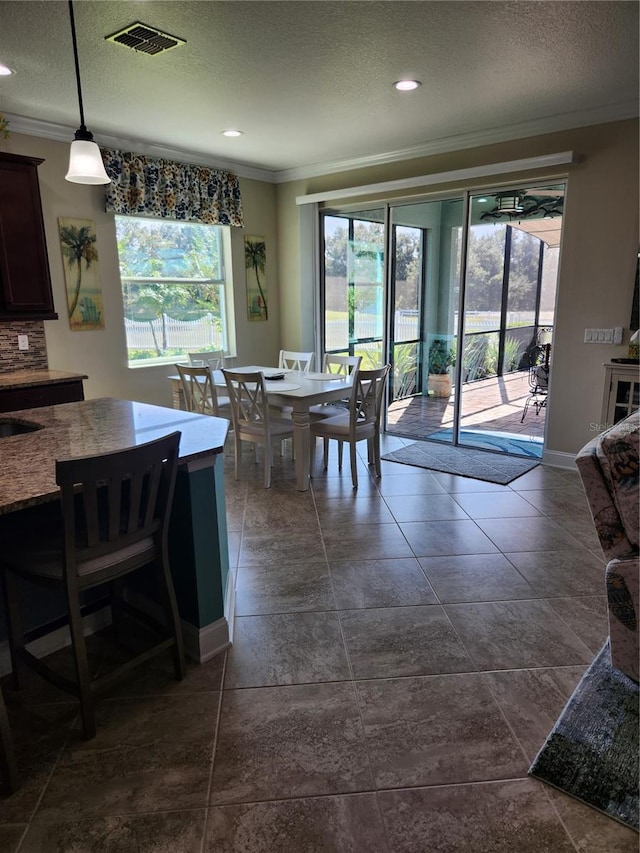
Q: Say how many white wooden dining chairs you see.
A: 6